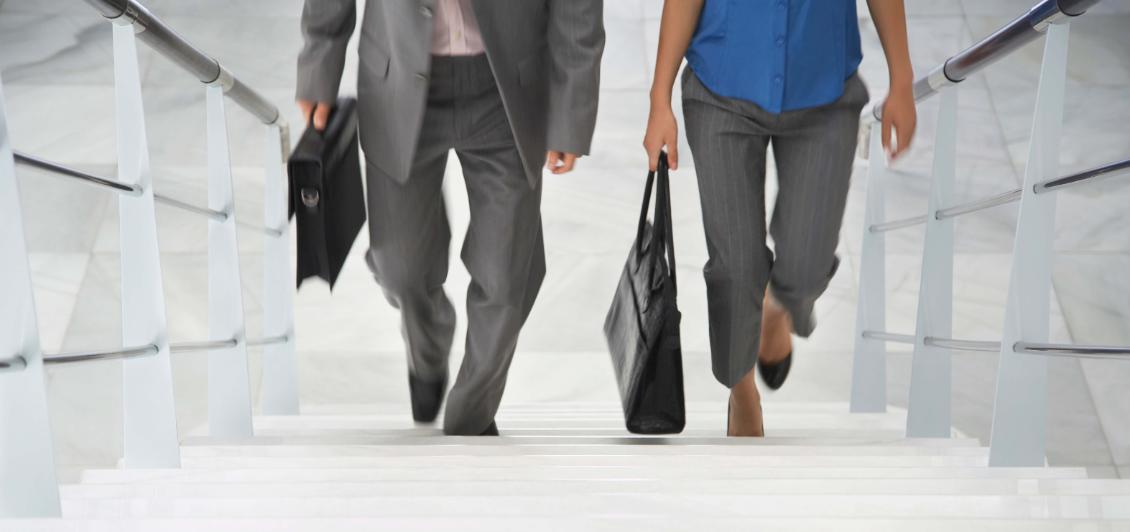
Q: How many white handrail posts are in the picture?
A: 7